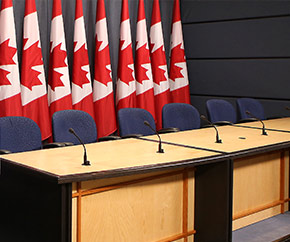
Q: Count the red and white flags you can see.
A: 9